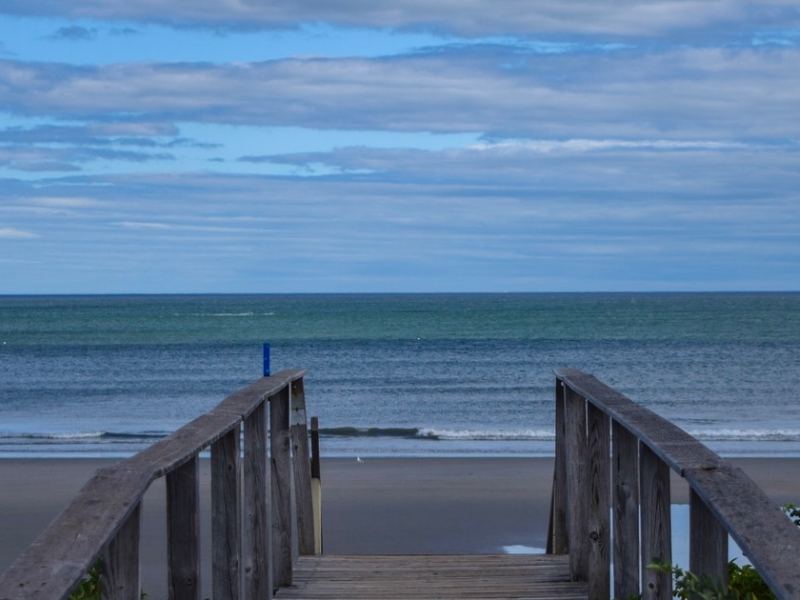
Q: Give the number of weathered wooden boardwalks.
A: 1